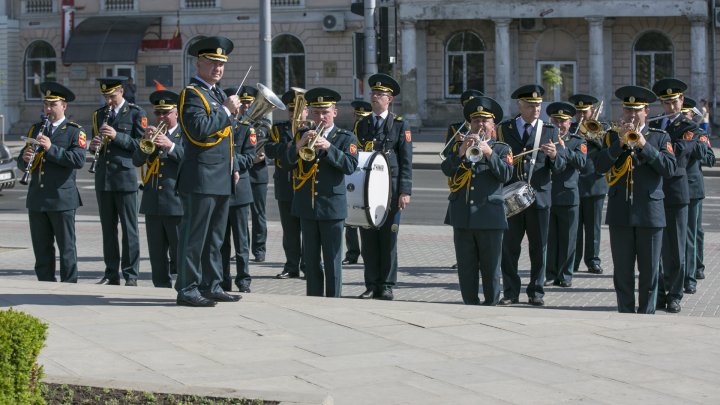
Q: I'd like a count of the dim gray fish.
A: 0